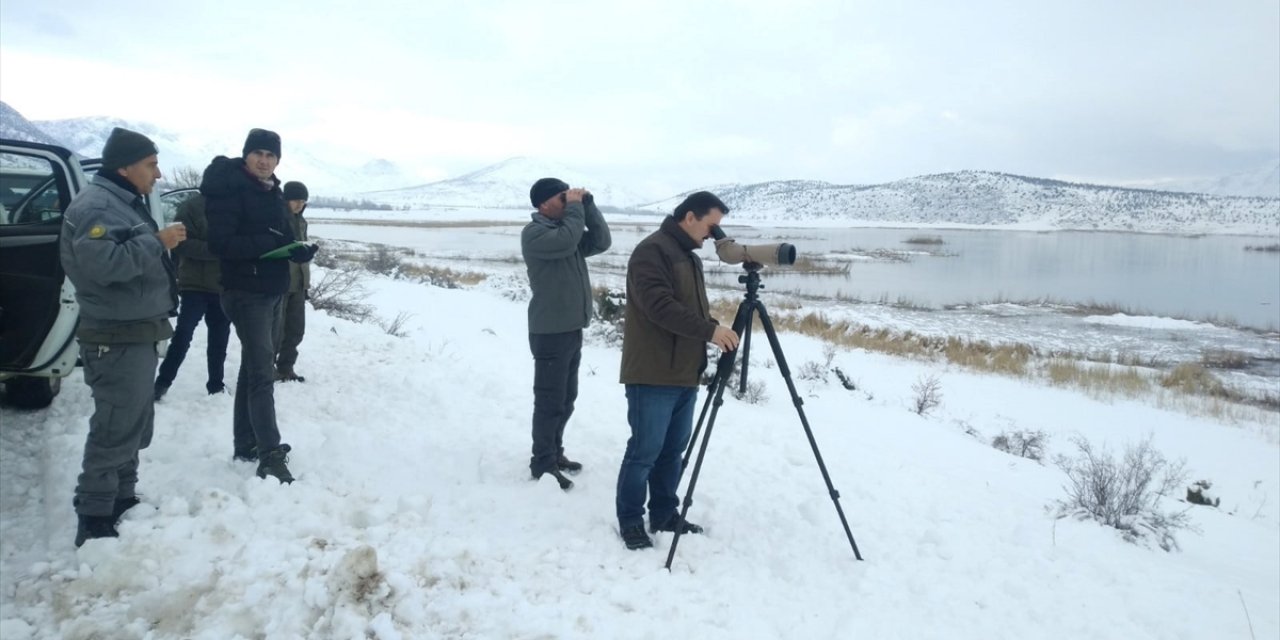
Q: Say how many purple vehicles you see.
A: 0